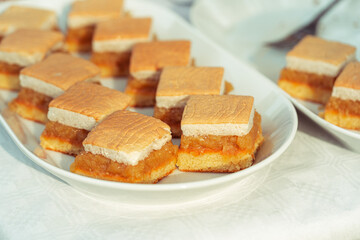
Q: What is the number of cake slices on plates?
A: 12